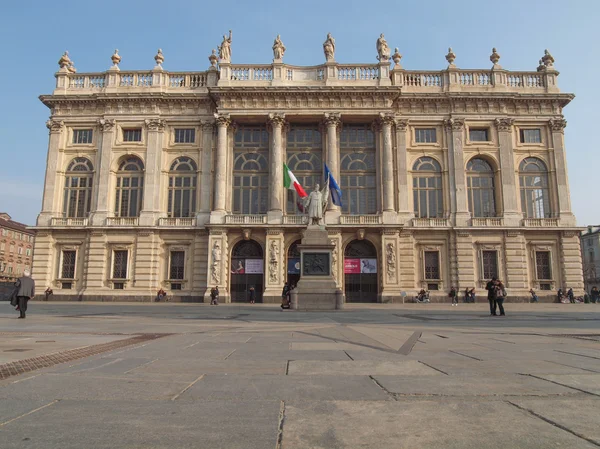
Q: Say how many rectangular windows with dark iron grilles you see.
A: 6